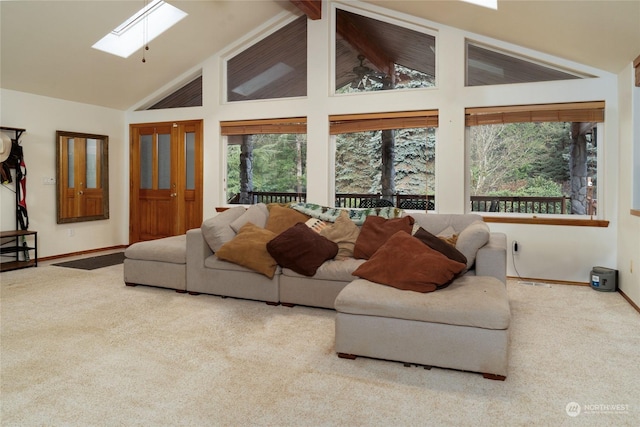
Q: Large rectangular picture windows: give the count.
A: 3